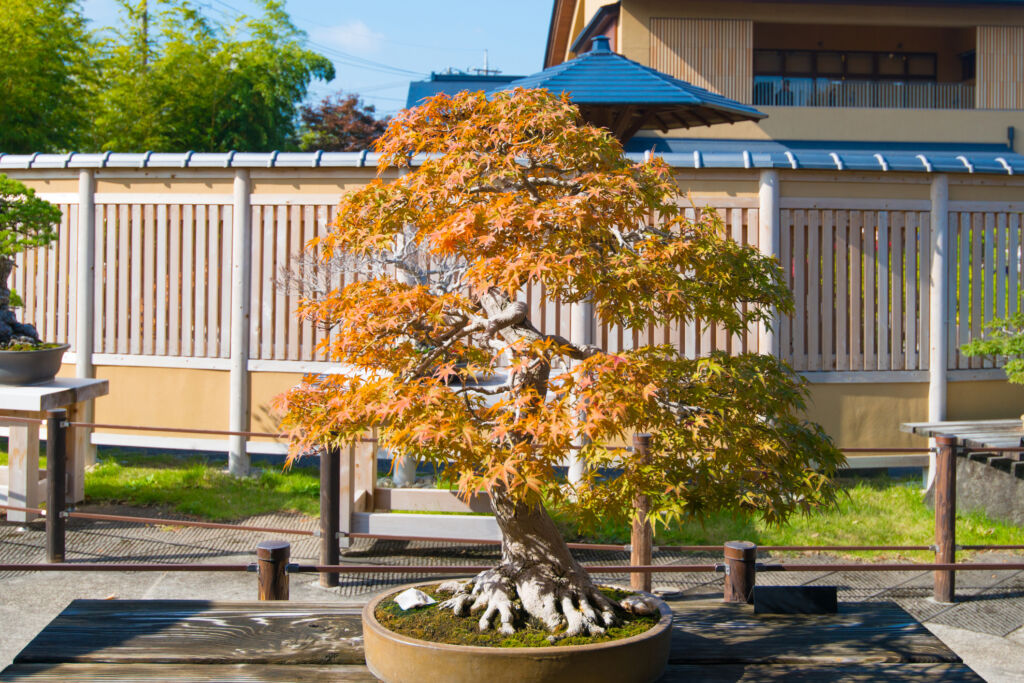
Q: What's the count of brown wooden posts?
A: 6